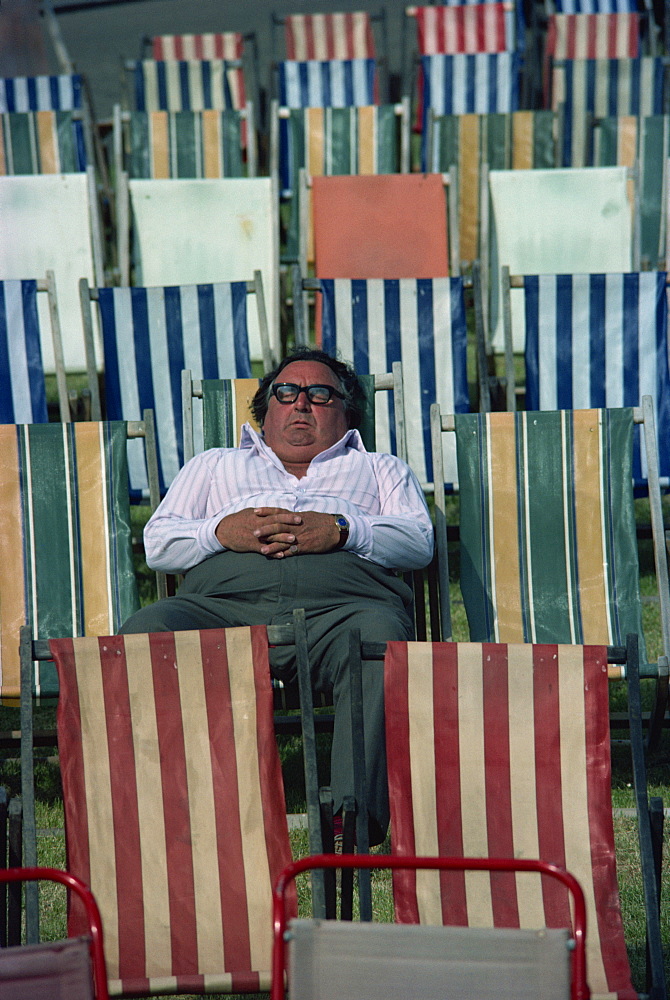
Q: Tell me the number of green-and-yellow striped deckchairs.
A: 8